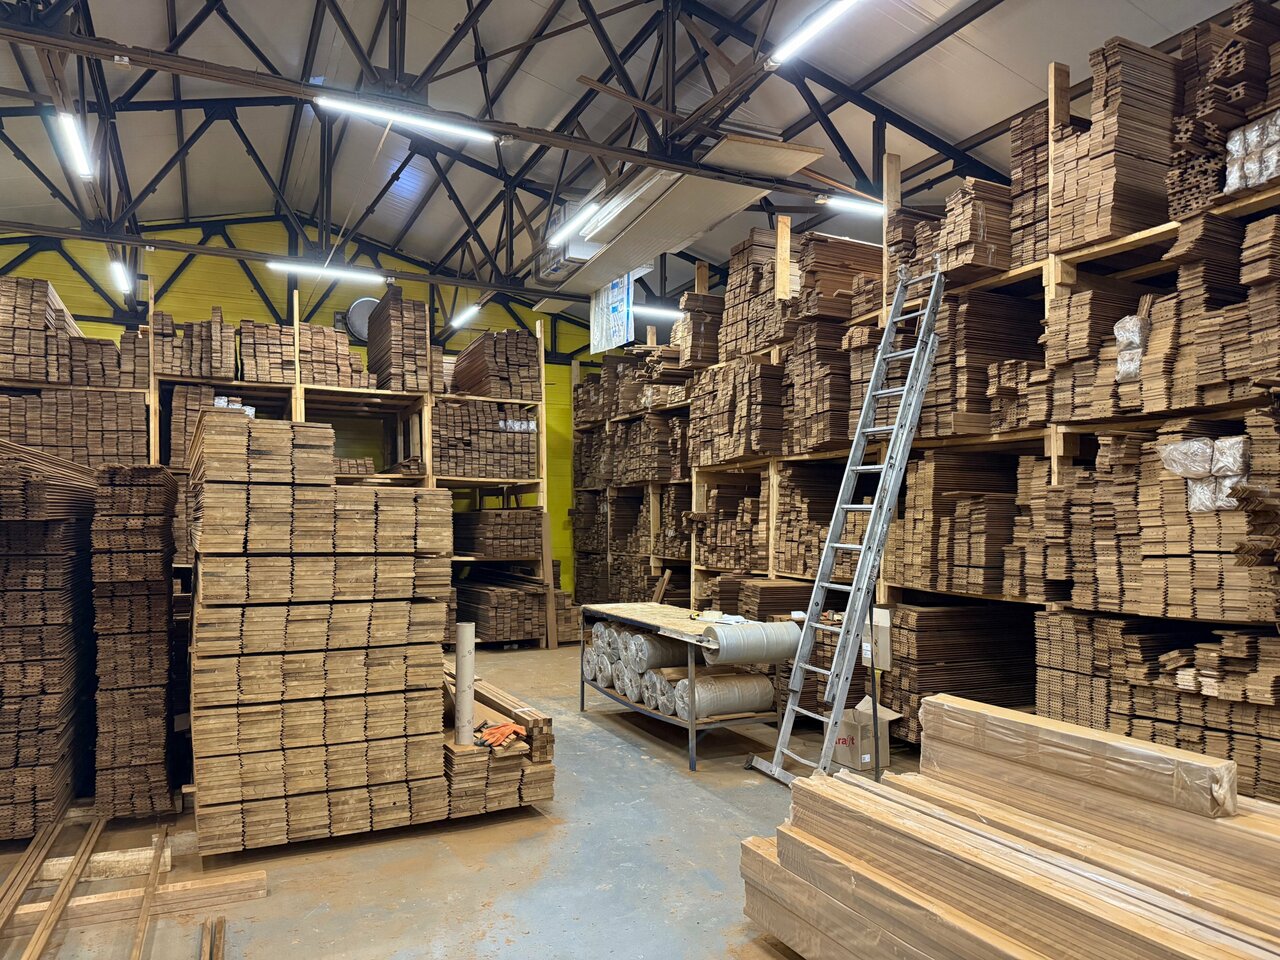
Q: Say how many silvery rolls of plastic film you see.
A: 12